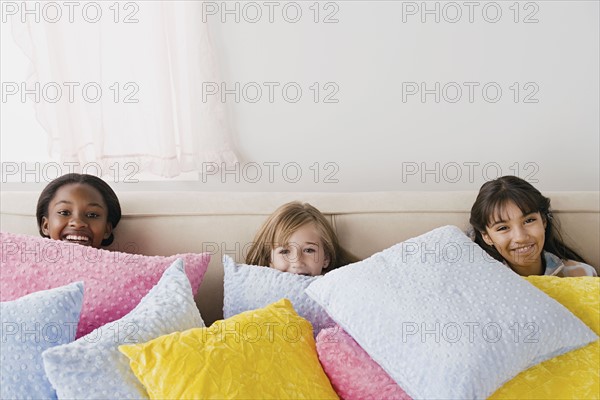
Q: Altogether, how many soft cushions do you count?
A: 8